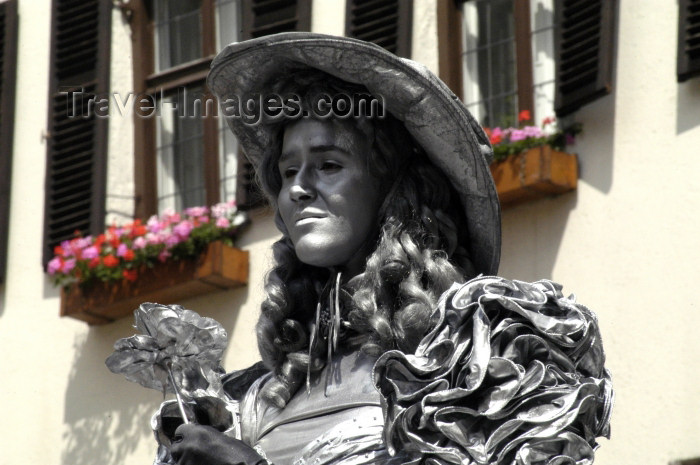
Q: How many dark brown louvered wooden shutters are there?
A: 6